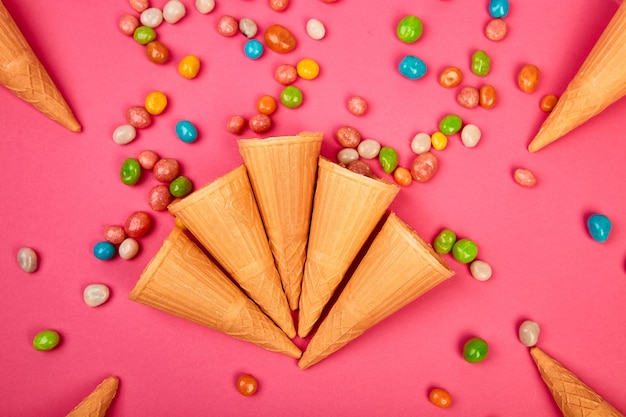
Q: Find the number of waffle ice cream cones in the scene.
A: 9